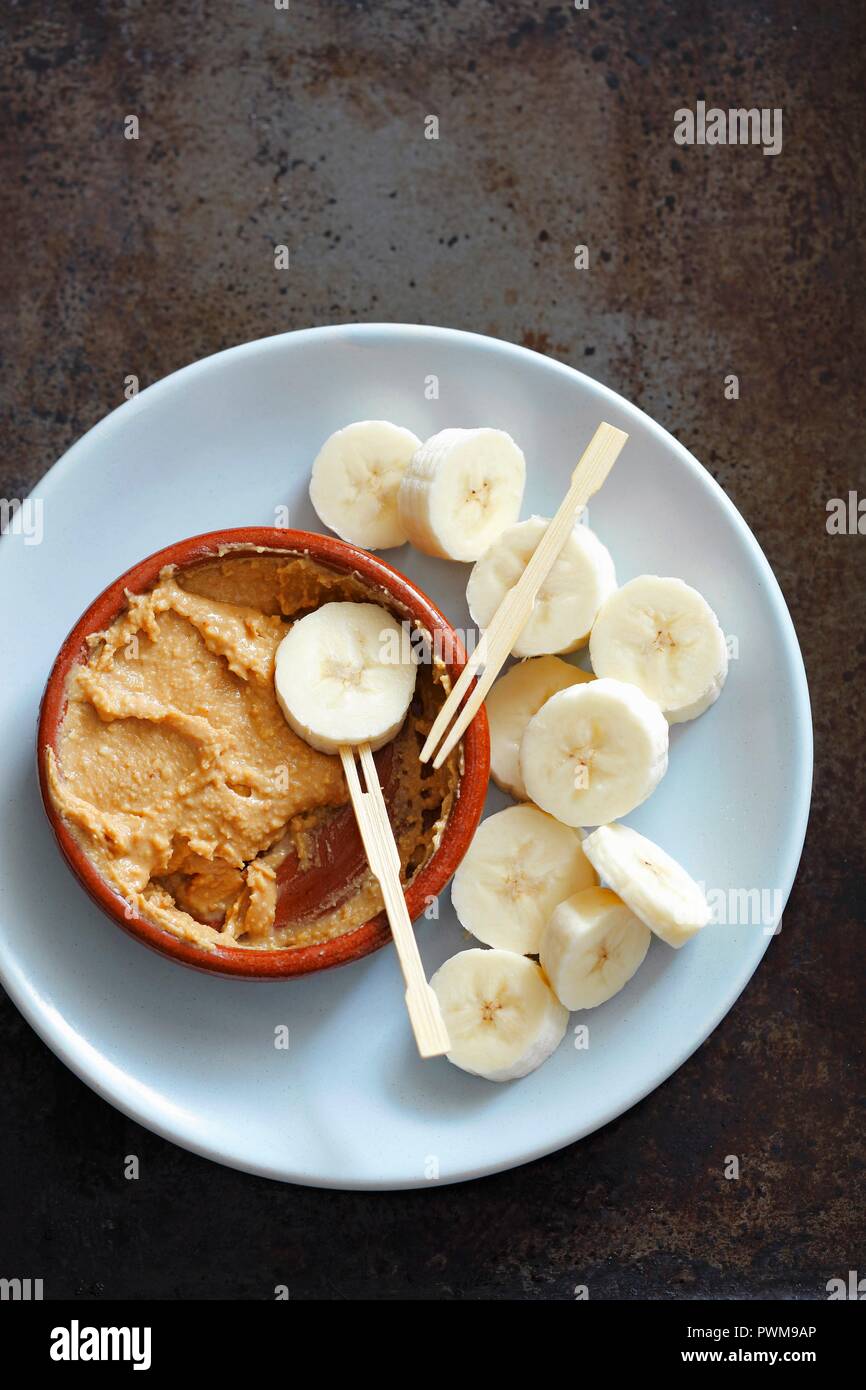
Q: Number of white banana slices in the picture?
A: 11